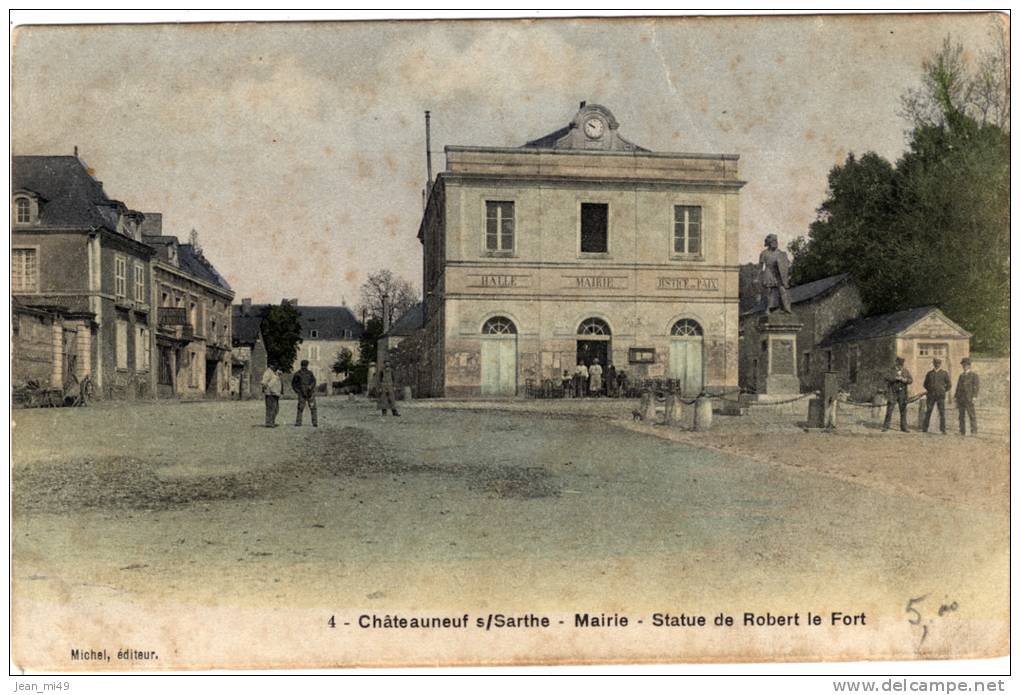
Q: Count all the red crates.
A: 0